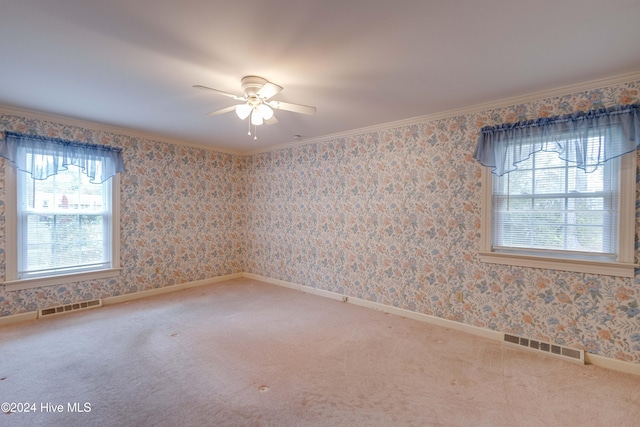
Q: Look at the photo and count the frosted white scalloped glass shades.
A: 3